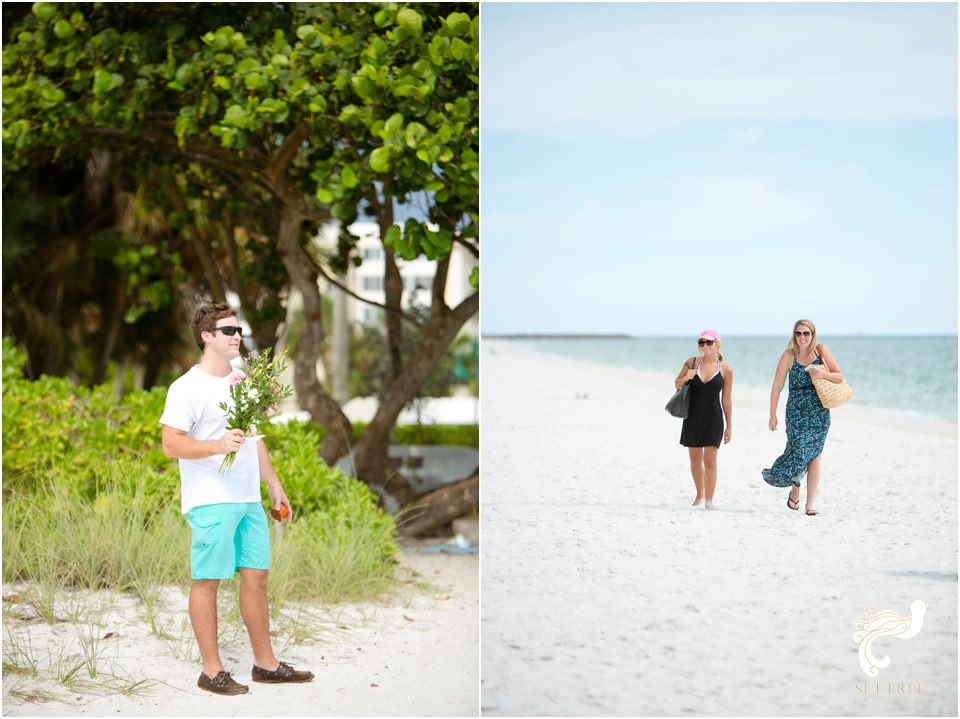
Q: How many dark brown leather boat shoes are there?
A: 2